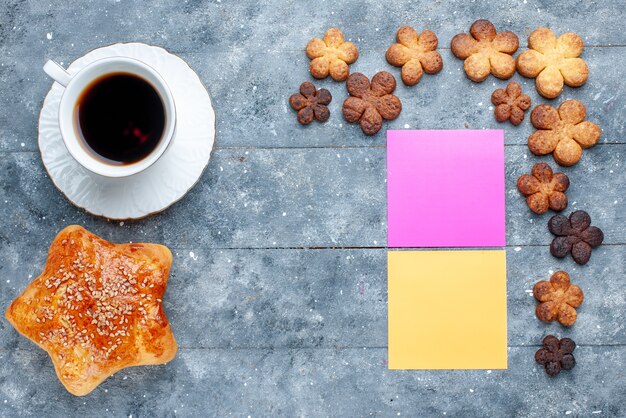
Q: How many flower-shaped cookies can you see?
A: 12